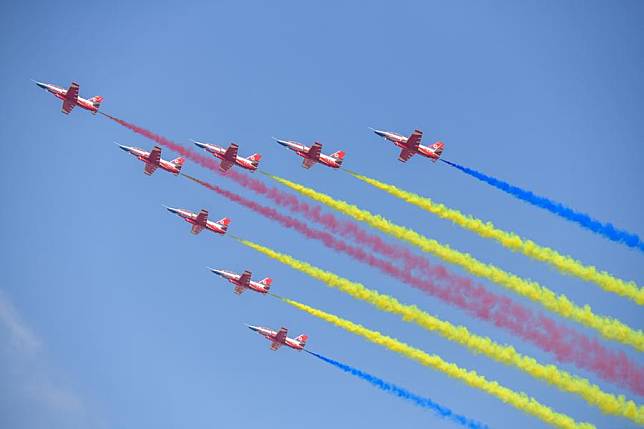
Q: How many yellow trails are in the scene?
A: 4